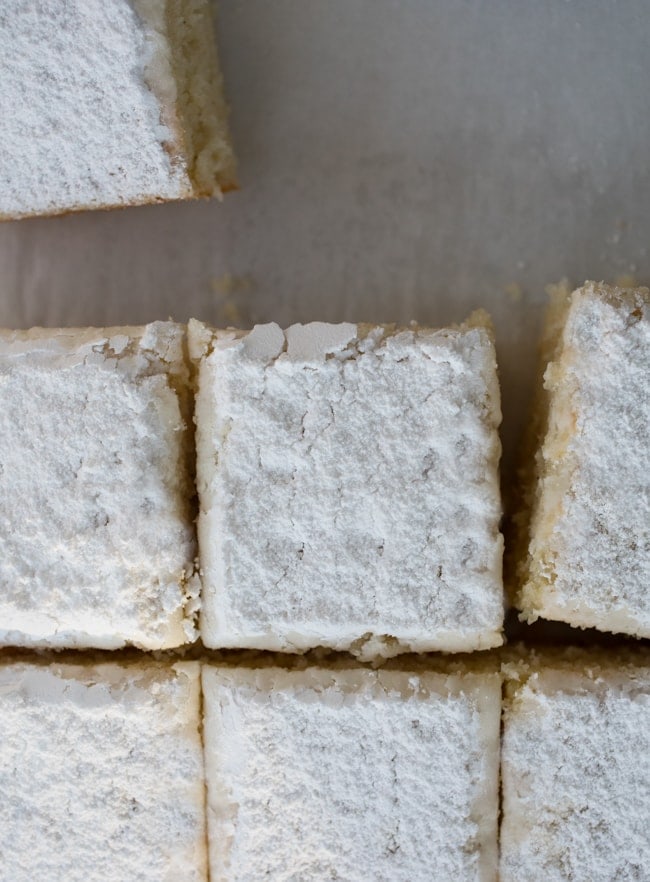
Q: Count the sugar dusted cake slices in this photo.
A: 7